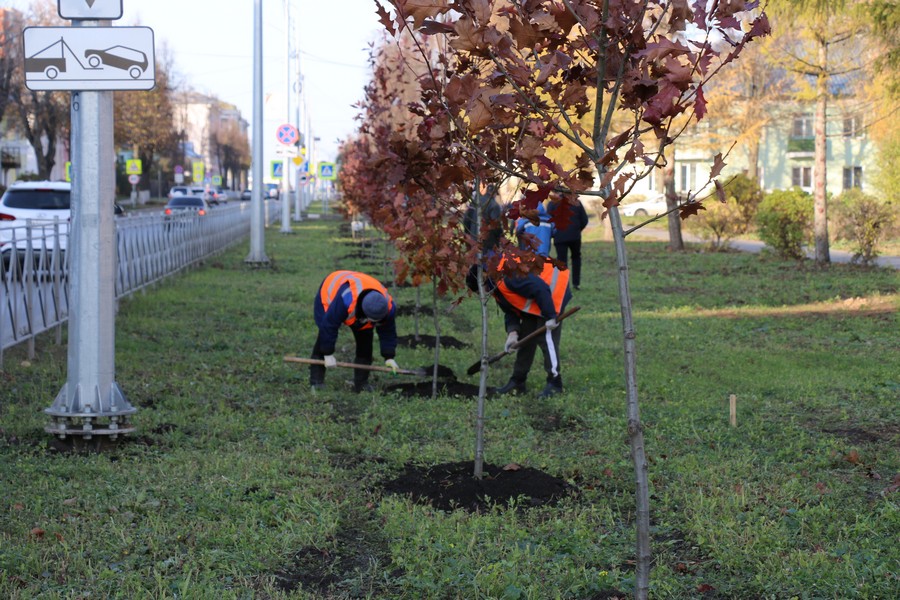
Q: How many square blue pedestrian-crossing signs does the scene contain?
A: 2